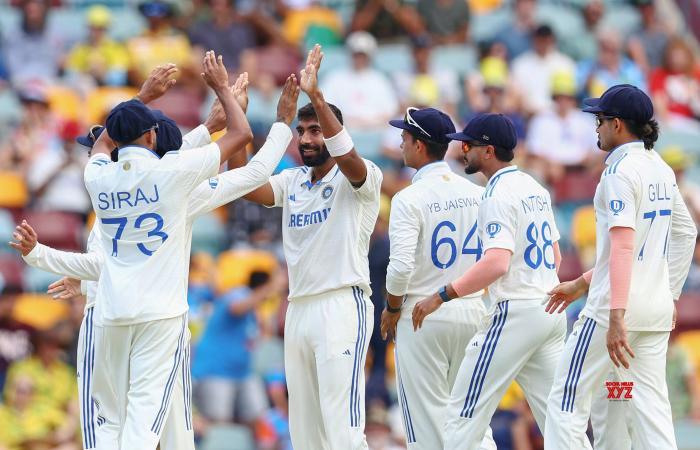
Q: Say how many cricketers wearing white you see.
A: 7